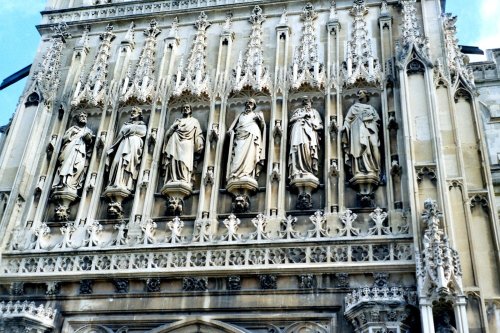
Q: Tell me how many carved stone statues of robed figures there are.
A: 6